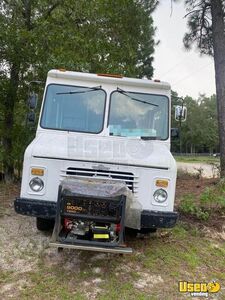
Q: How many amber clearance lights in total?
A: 3